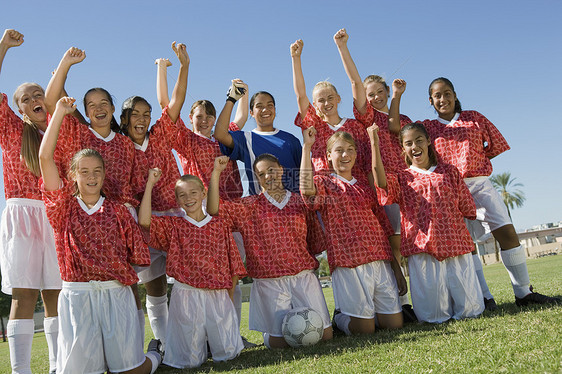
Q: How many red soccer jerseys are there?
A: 12